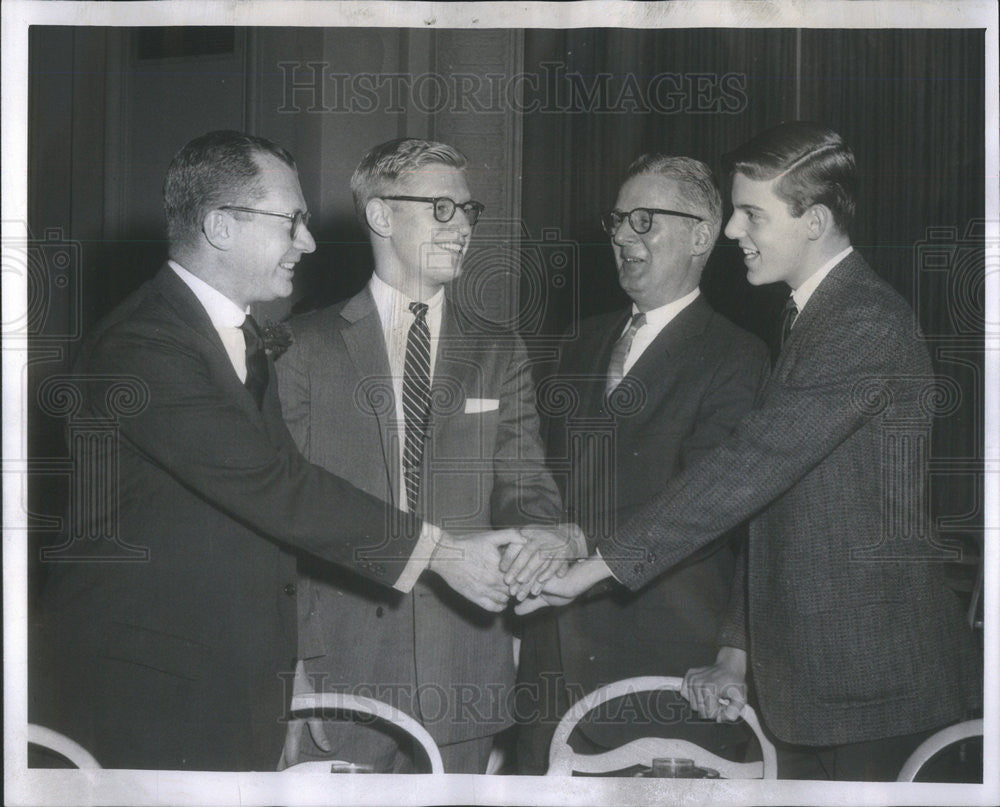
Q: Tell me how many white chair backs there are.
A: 4